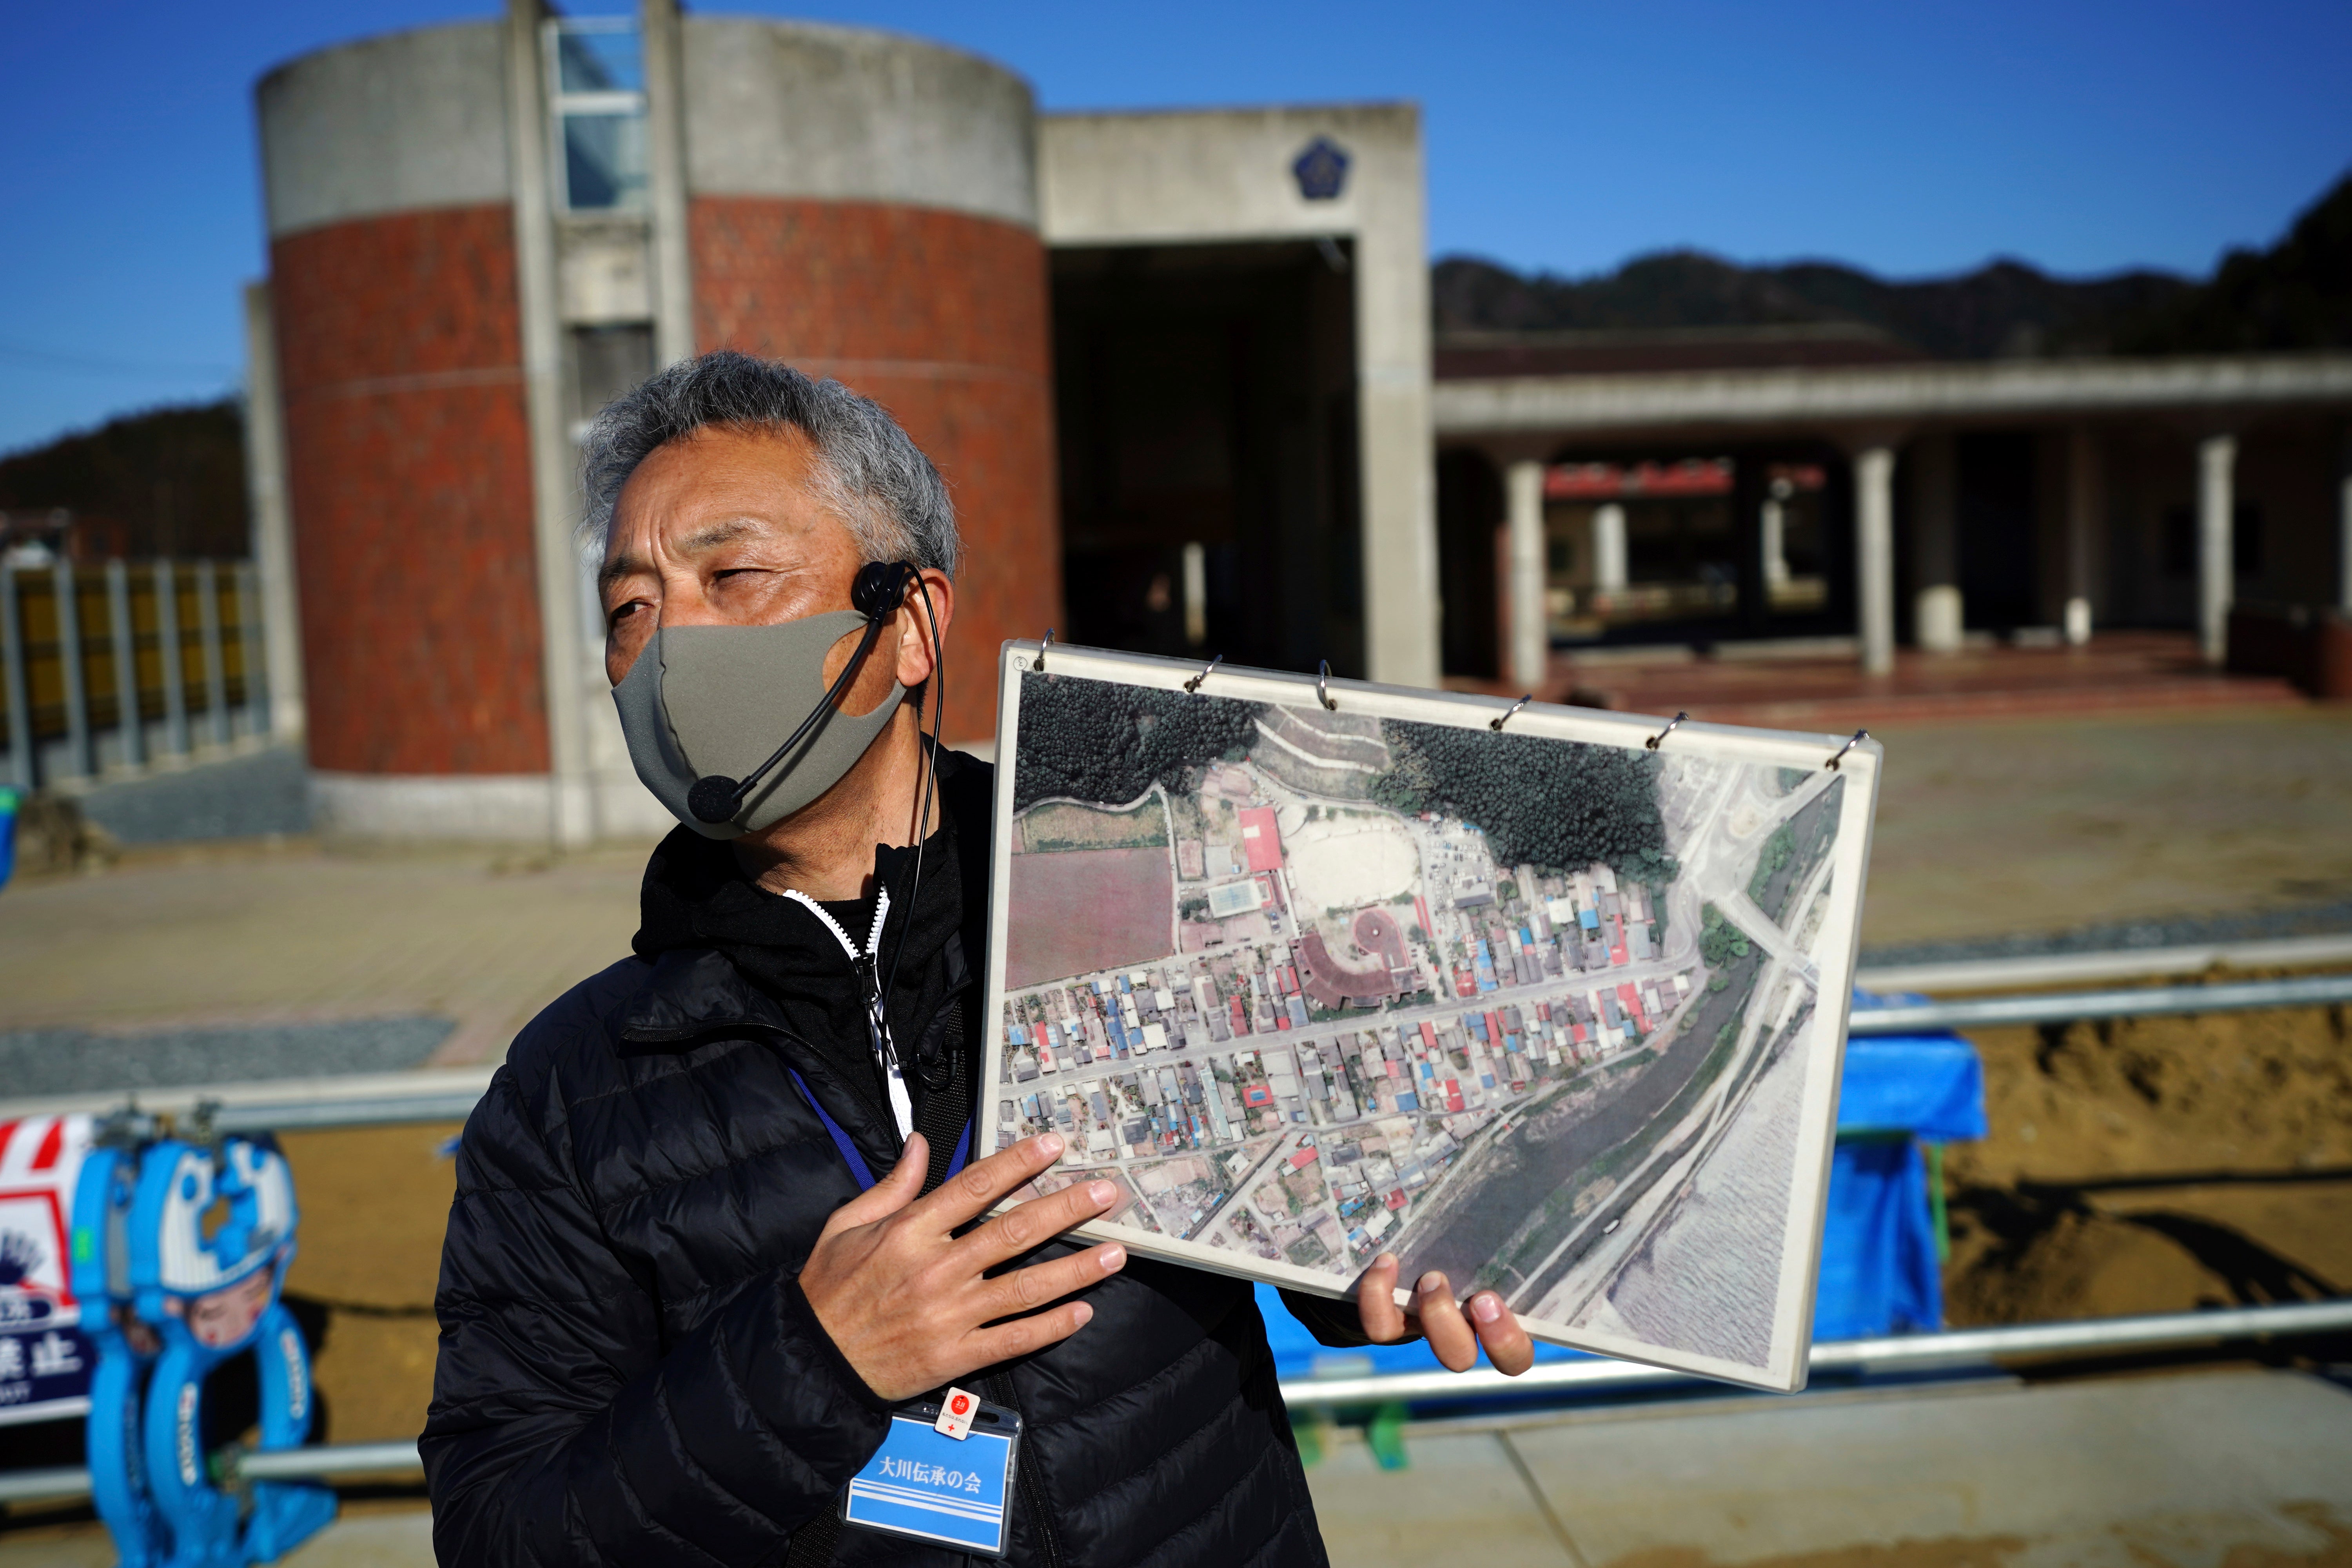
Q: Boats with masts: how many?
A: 0